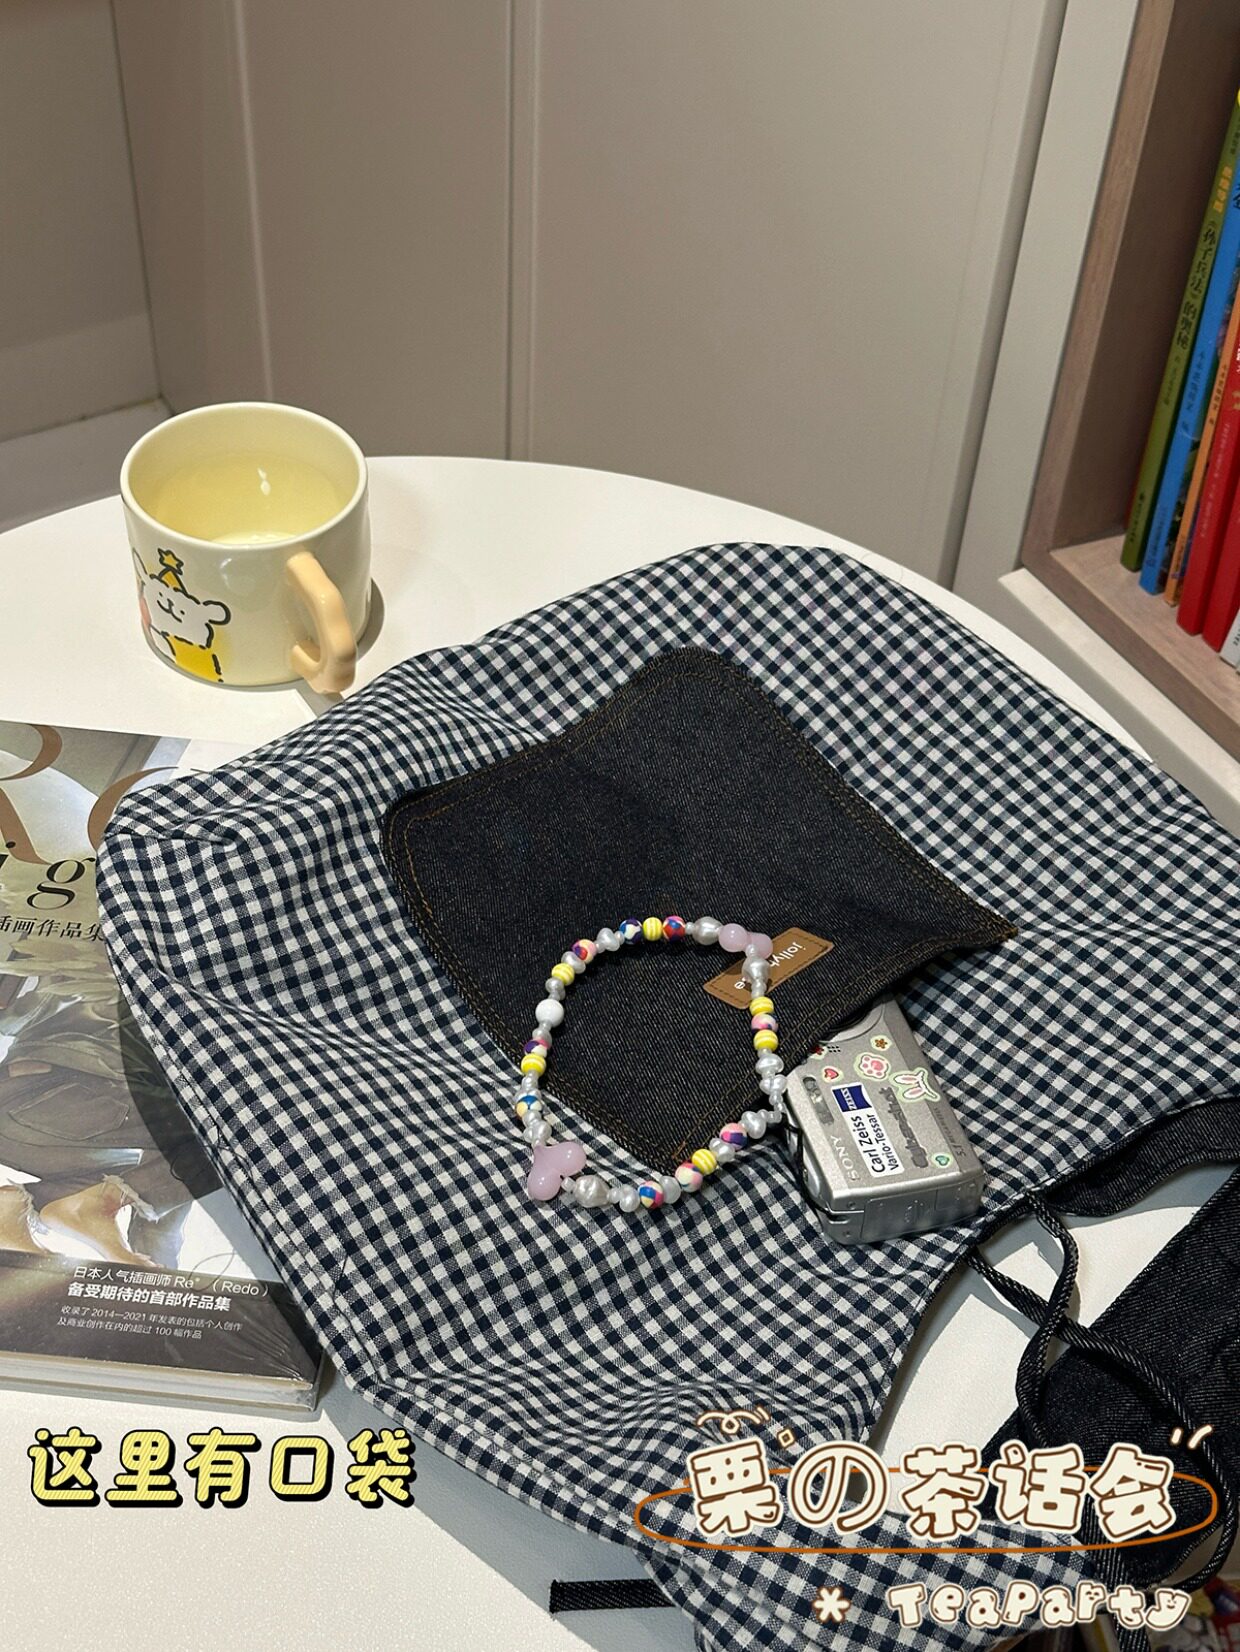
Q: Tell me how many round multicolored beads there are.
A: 9